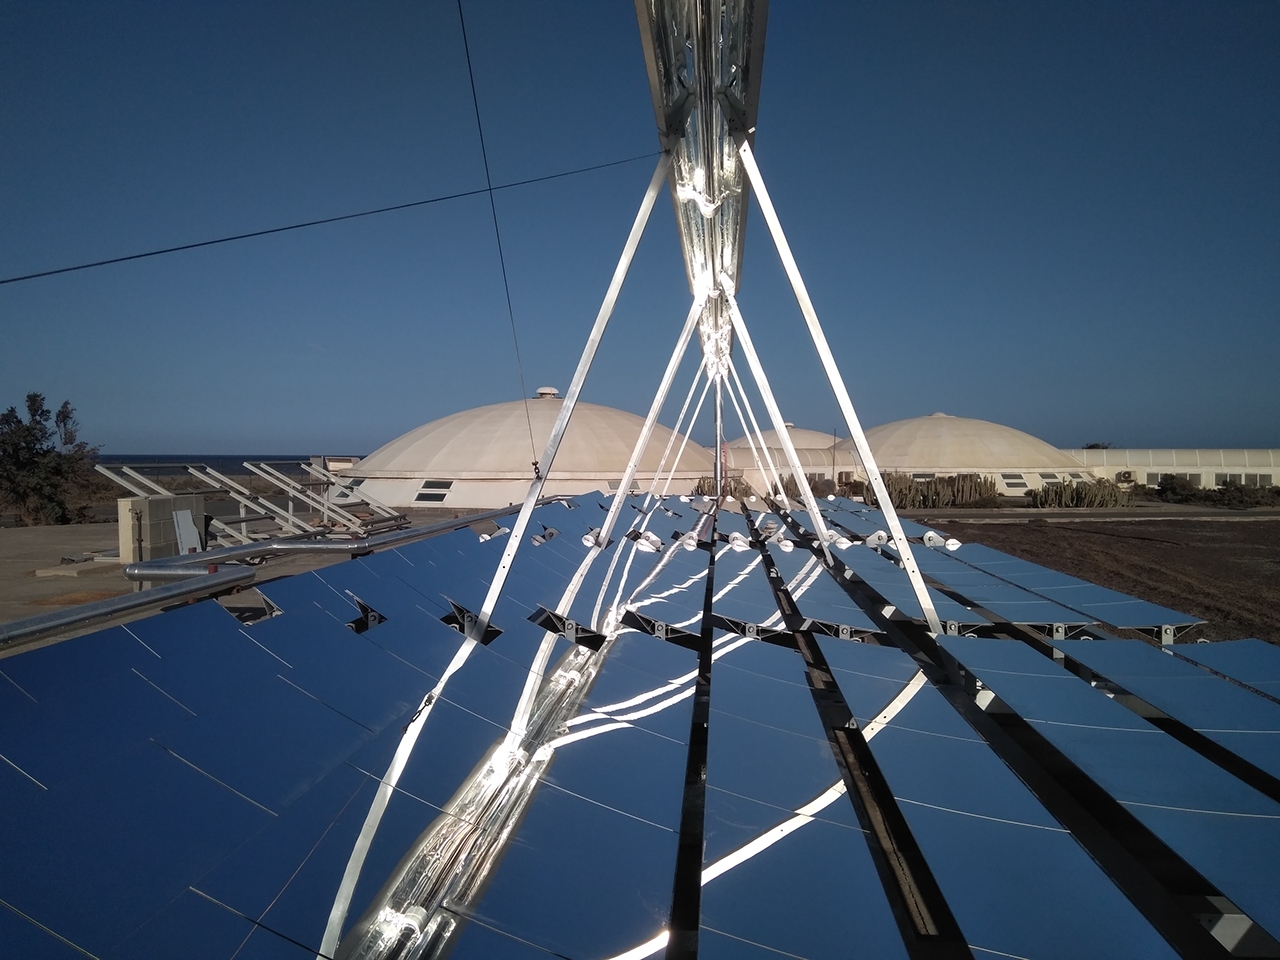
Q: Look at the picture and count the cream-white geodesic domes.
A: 3